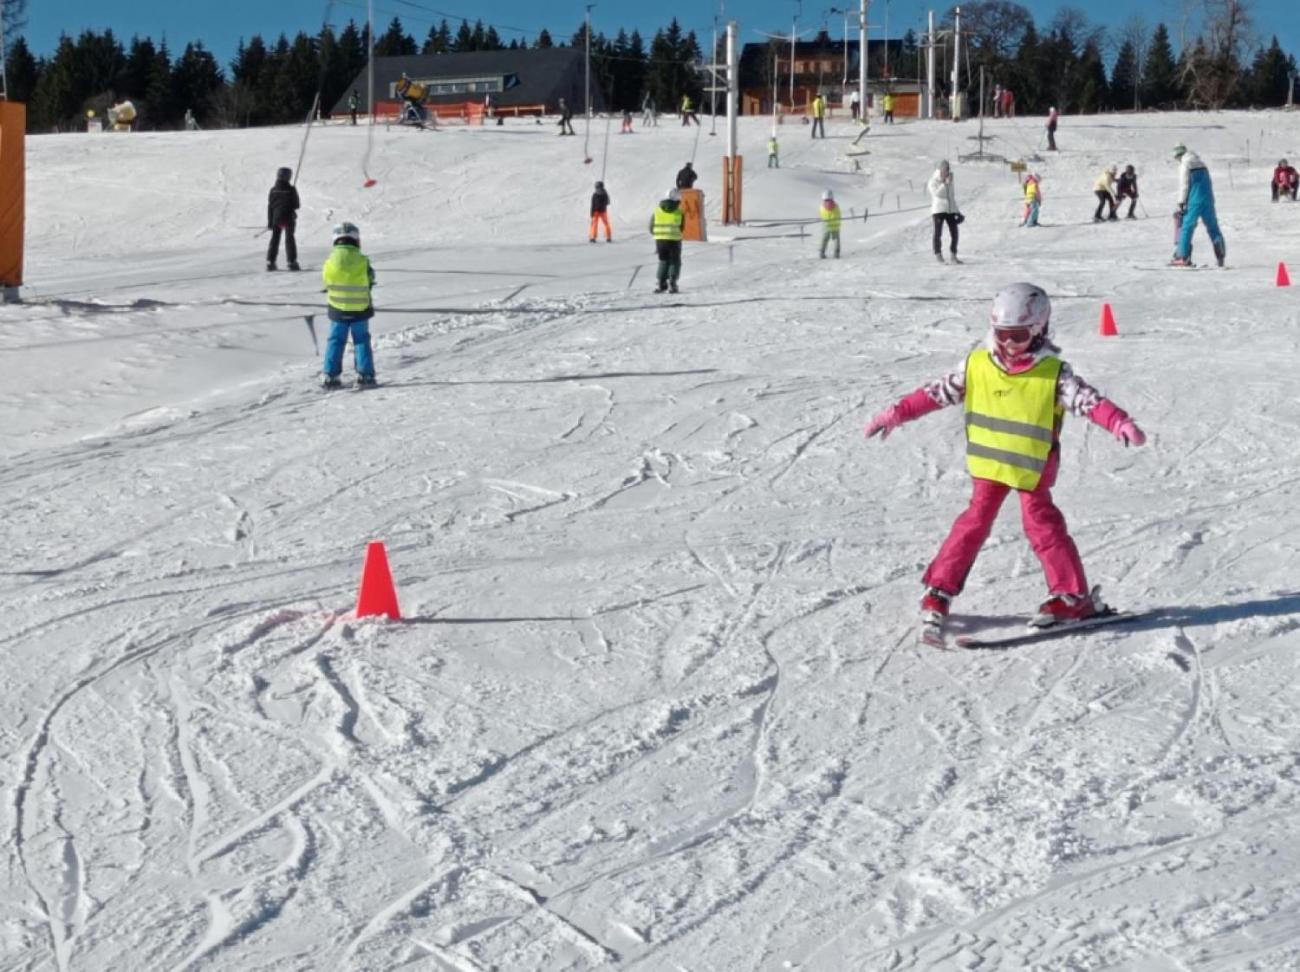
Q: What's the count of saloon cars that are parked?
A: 0